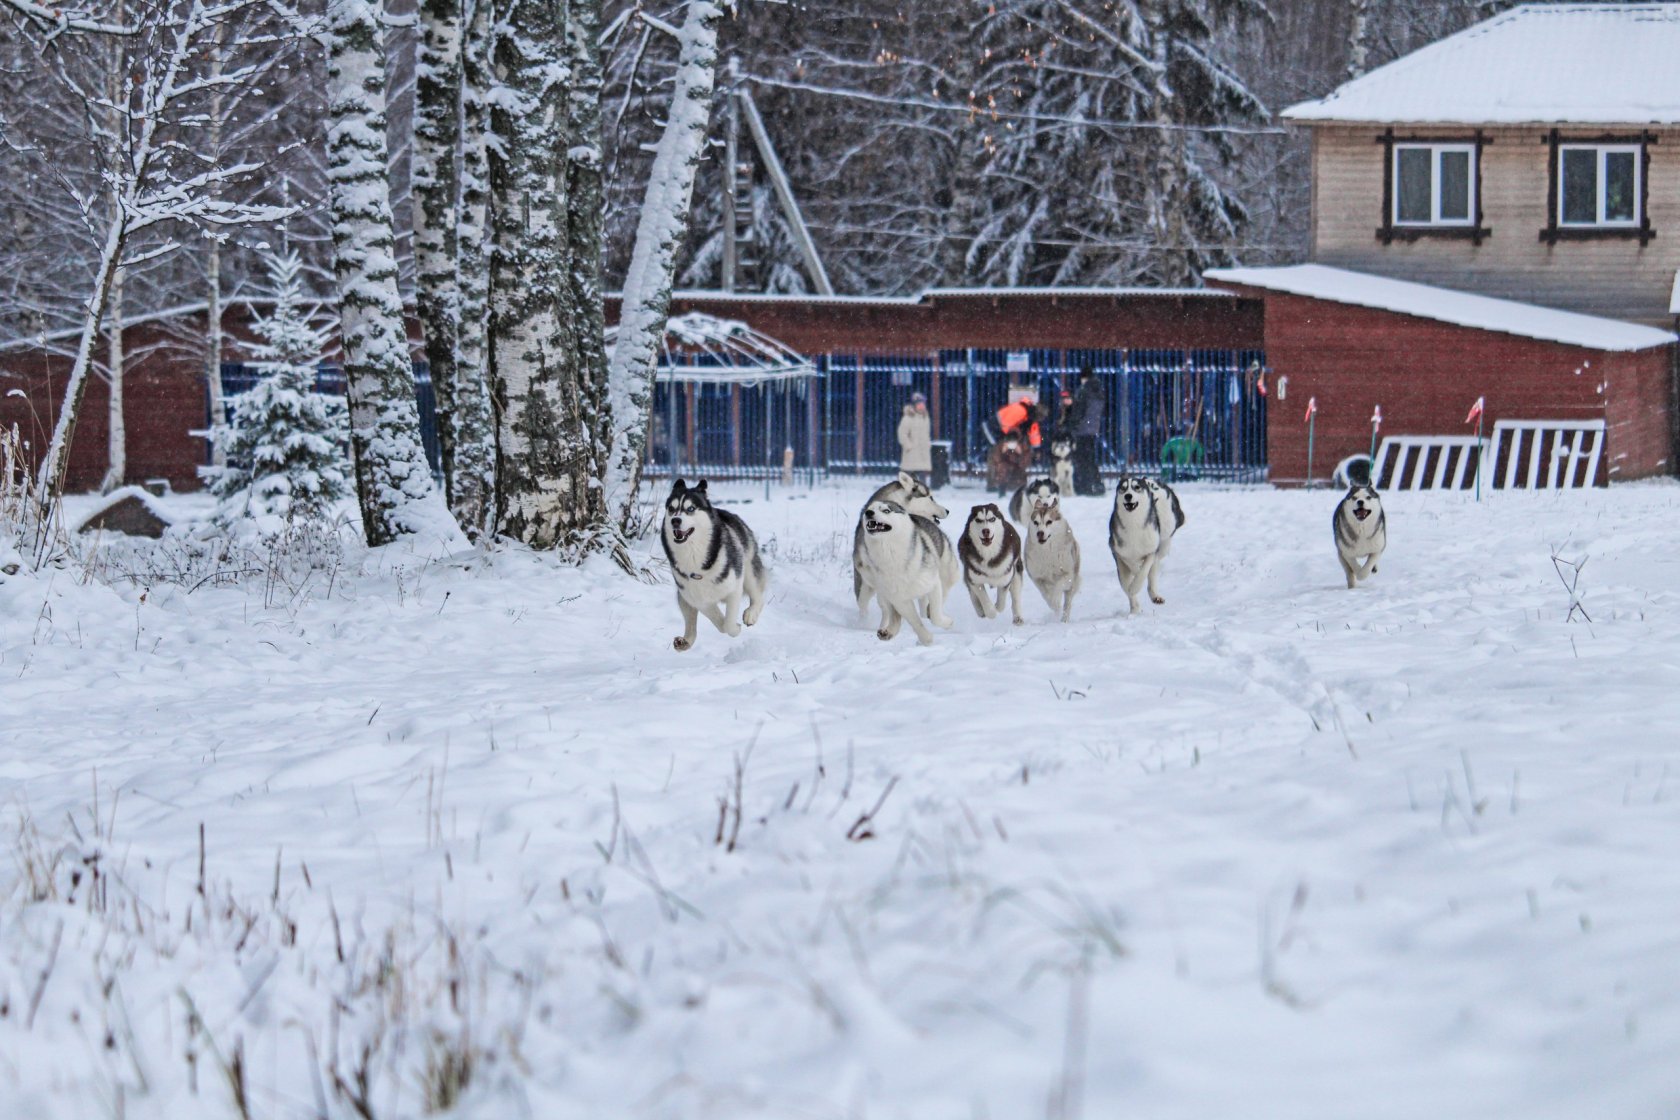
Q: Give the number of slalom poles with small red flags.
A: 3